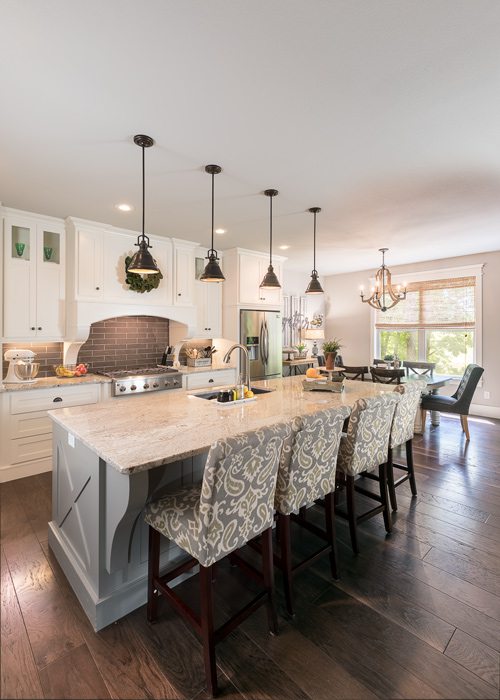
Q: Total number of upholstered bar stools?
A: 4